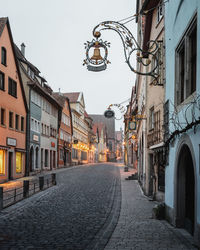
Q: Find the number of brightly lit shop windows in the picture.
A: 2